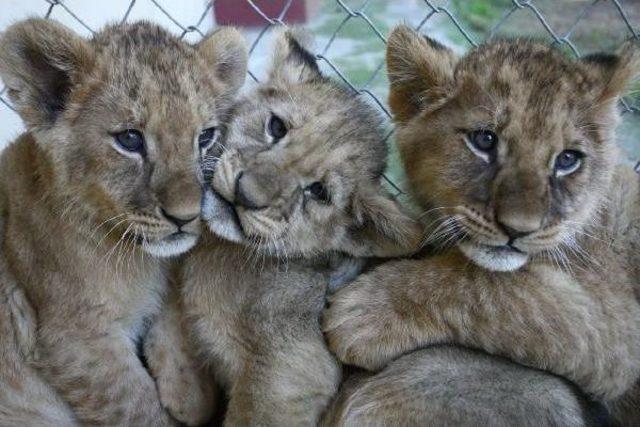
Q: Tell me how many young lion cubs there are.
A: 3